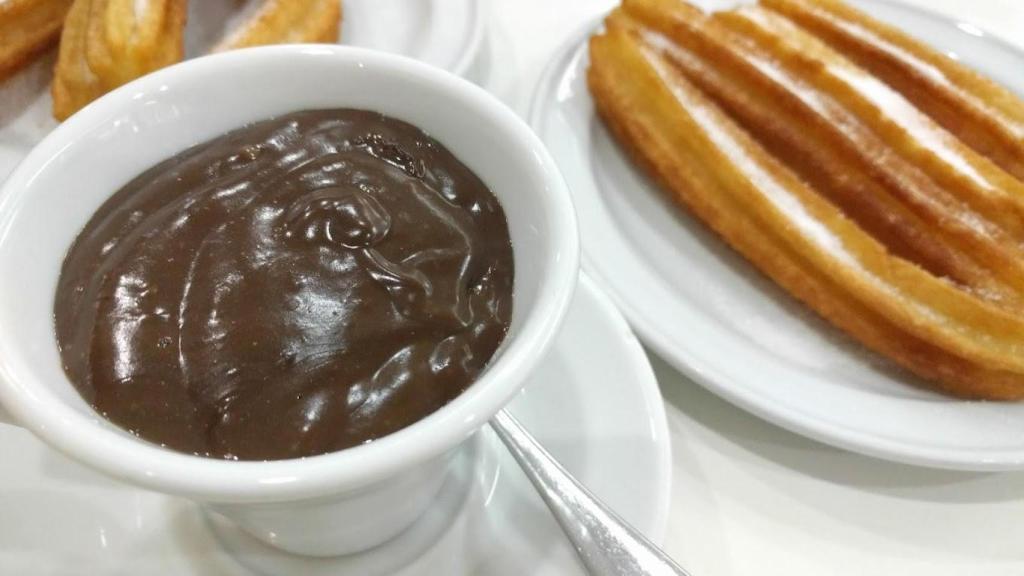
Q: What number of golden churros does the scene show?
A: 7